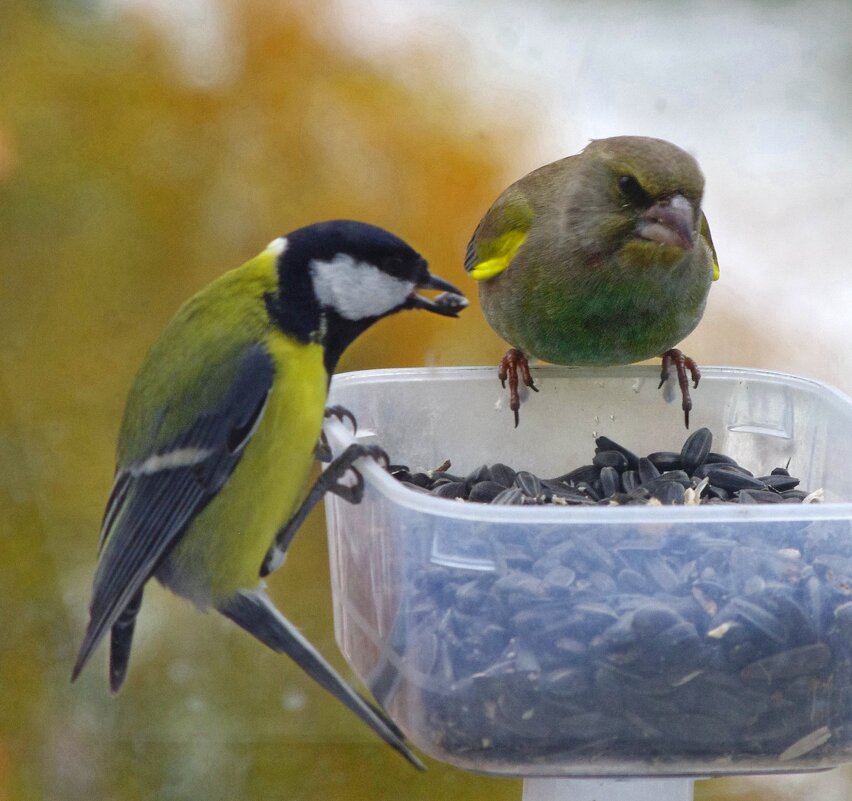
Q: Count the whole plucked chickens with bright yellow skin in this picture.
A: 0